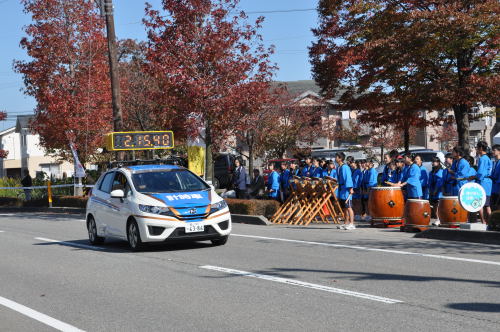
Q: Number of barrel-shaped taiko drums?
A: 3